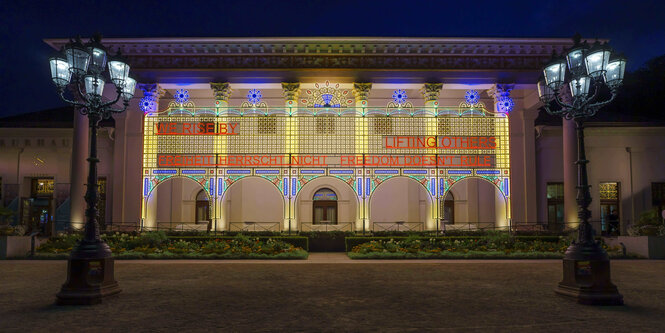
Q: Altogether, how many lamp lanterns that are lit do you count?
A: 10